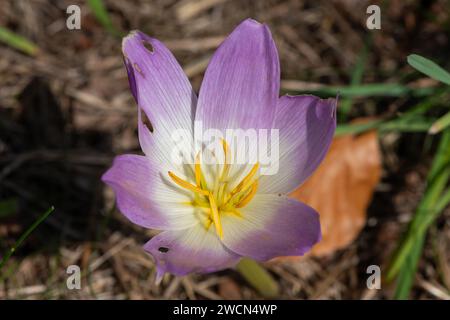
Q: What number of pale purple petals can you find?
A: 6